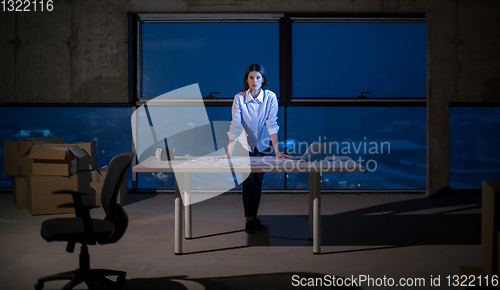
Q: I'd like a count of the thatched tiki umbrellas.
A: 0